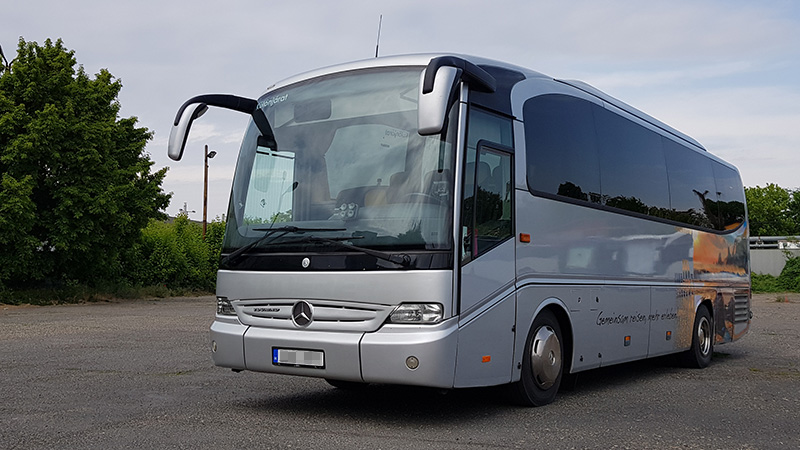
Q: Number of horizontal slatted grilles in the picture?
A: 2